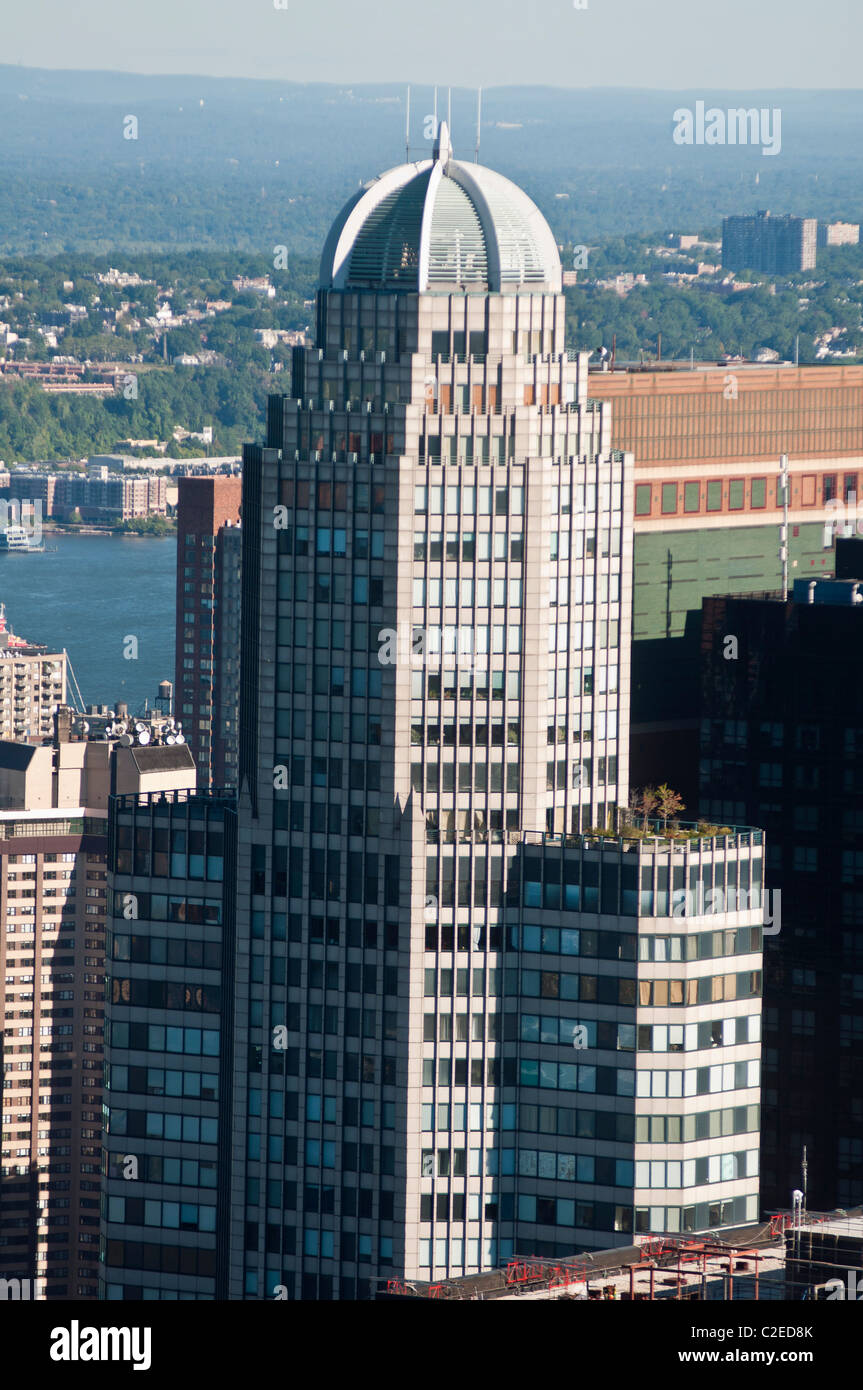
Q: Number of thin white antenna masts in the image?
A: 4